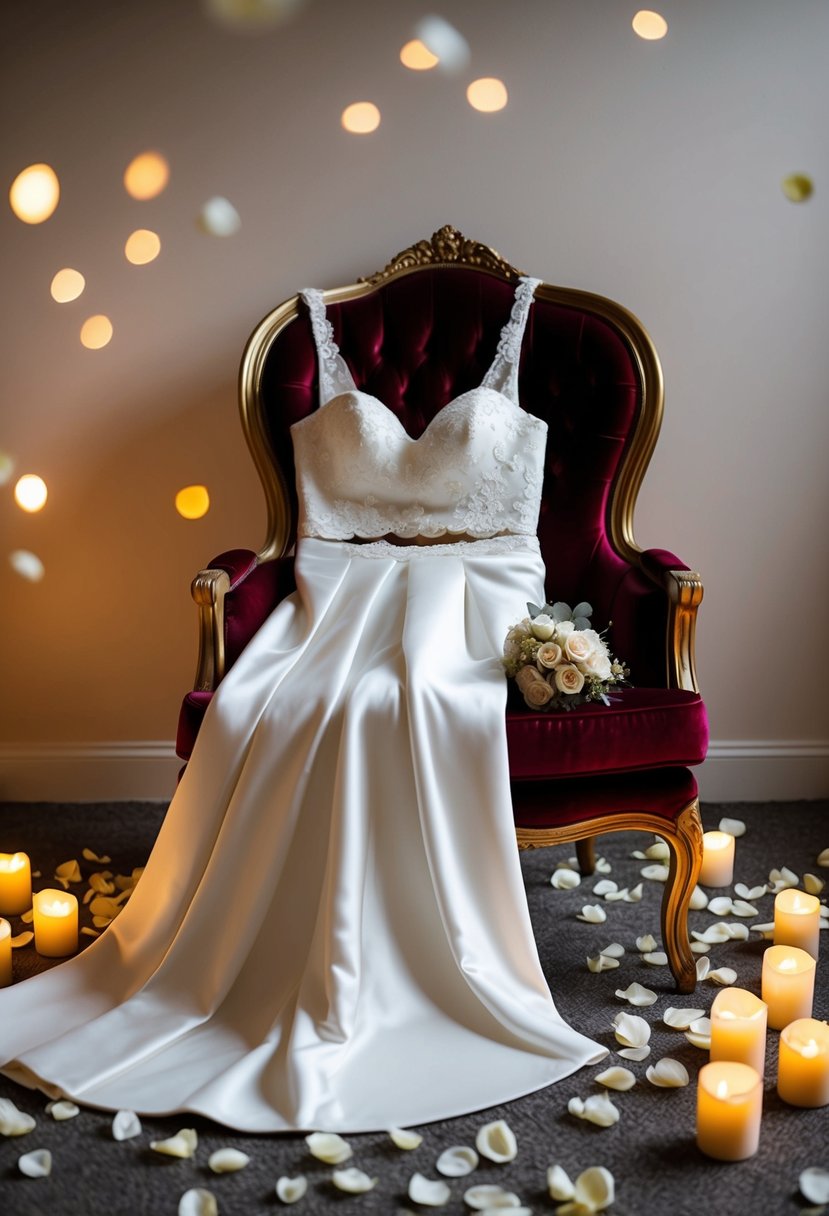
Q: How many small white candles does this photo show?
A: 9